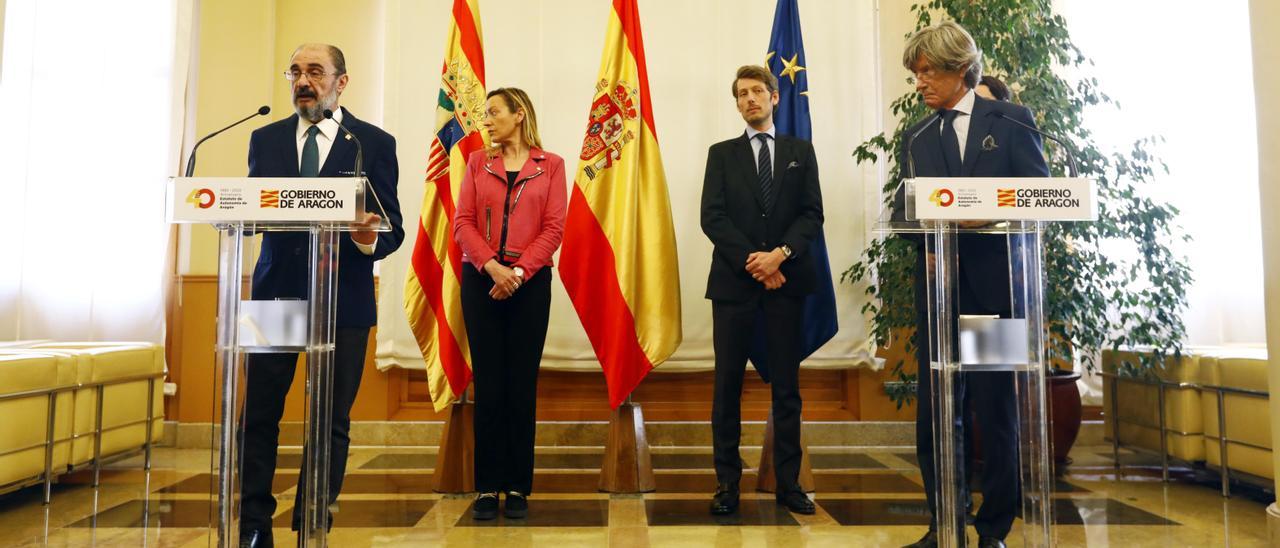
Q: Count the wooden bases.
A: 3